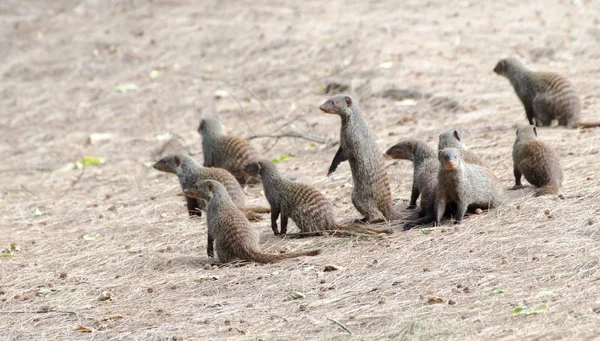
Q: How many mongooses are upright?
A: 1